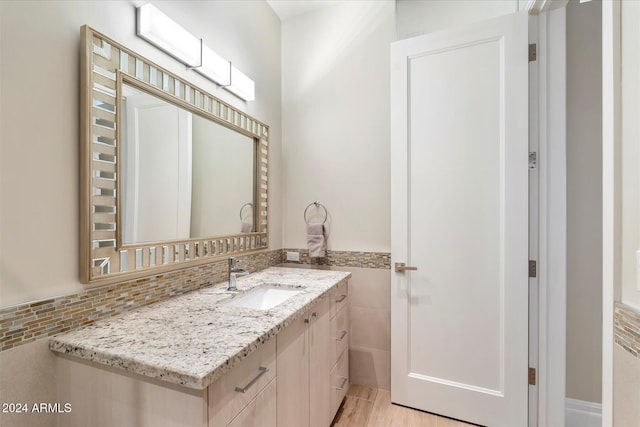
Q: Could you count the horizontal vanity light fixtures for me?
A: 1